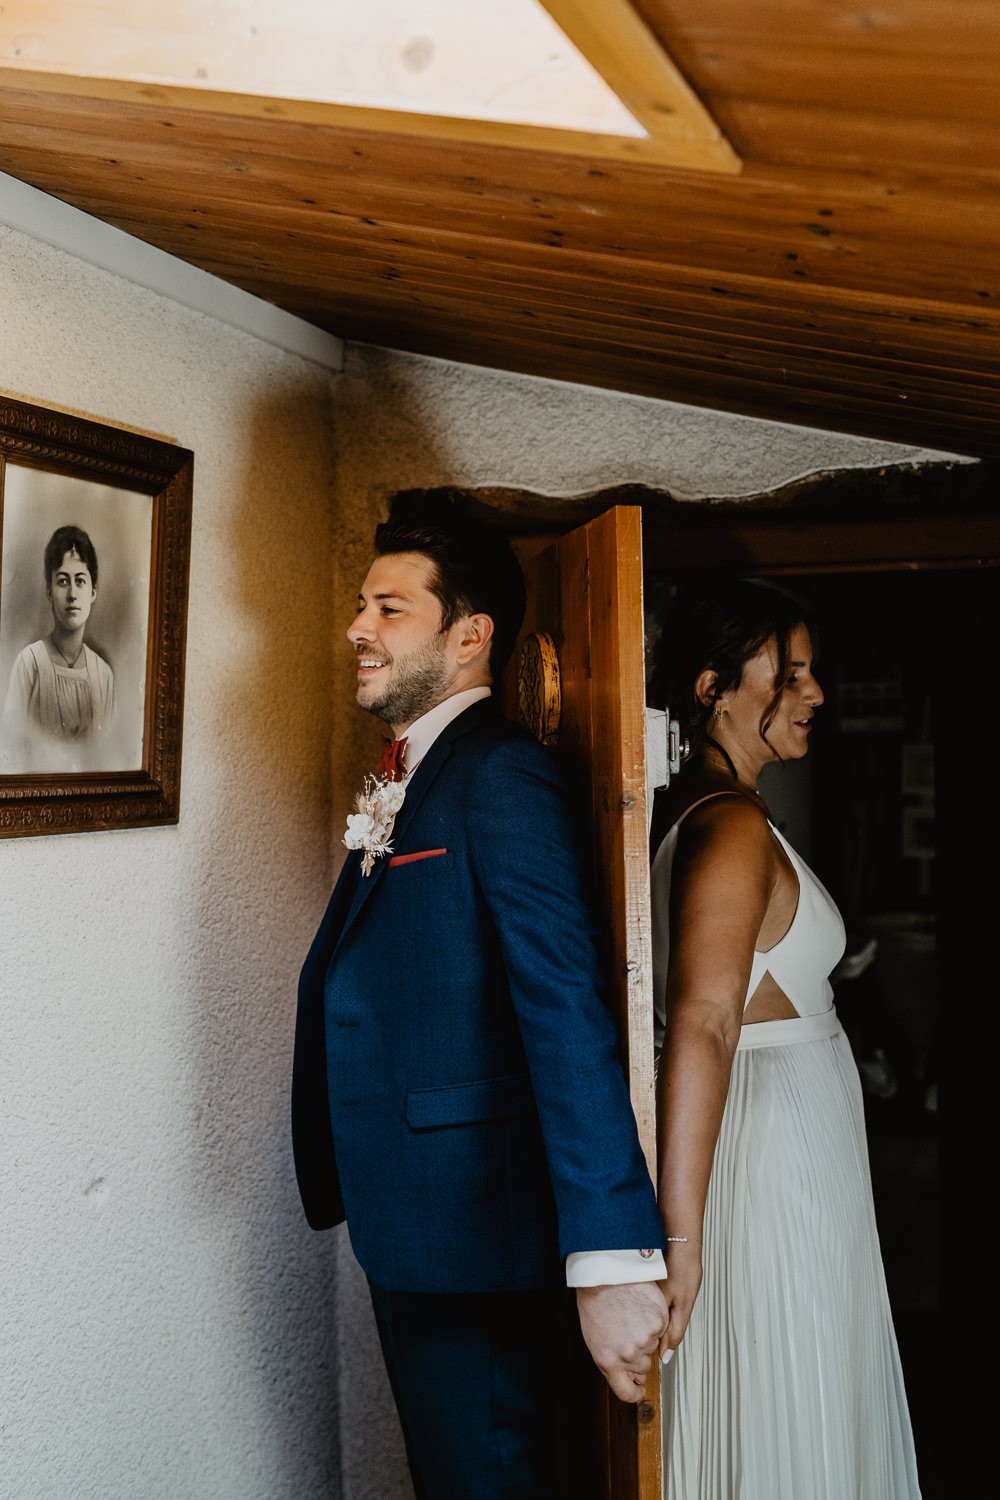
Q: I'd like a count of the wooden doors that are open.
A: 1